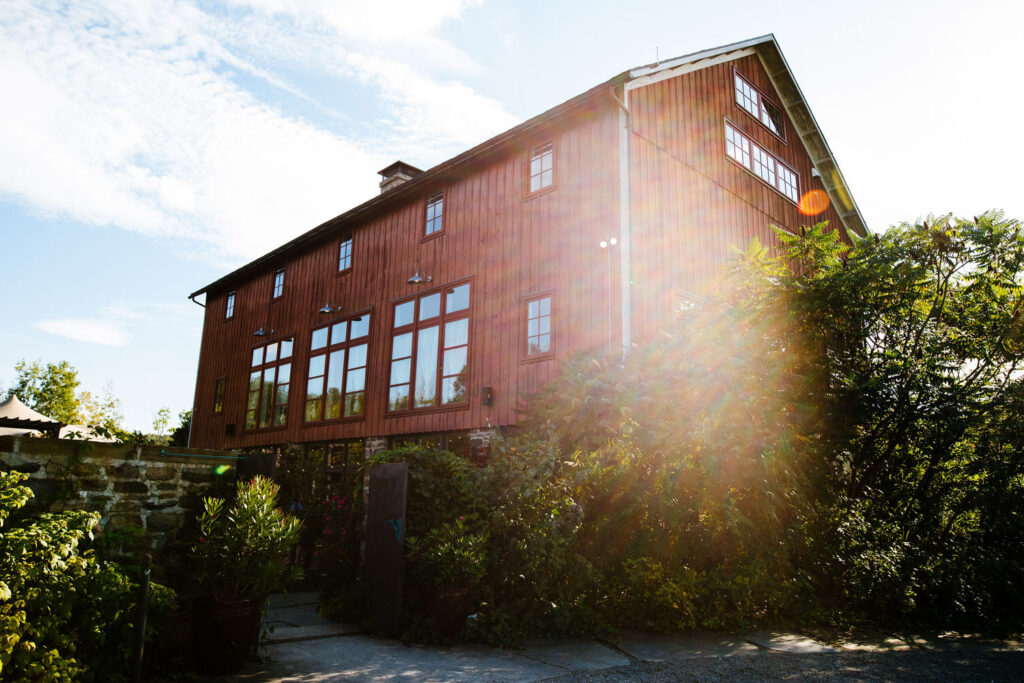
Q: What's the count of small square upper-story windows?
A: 5